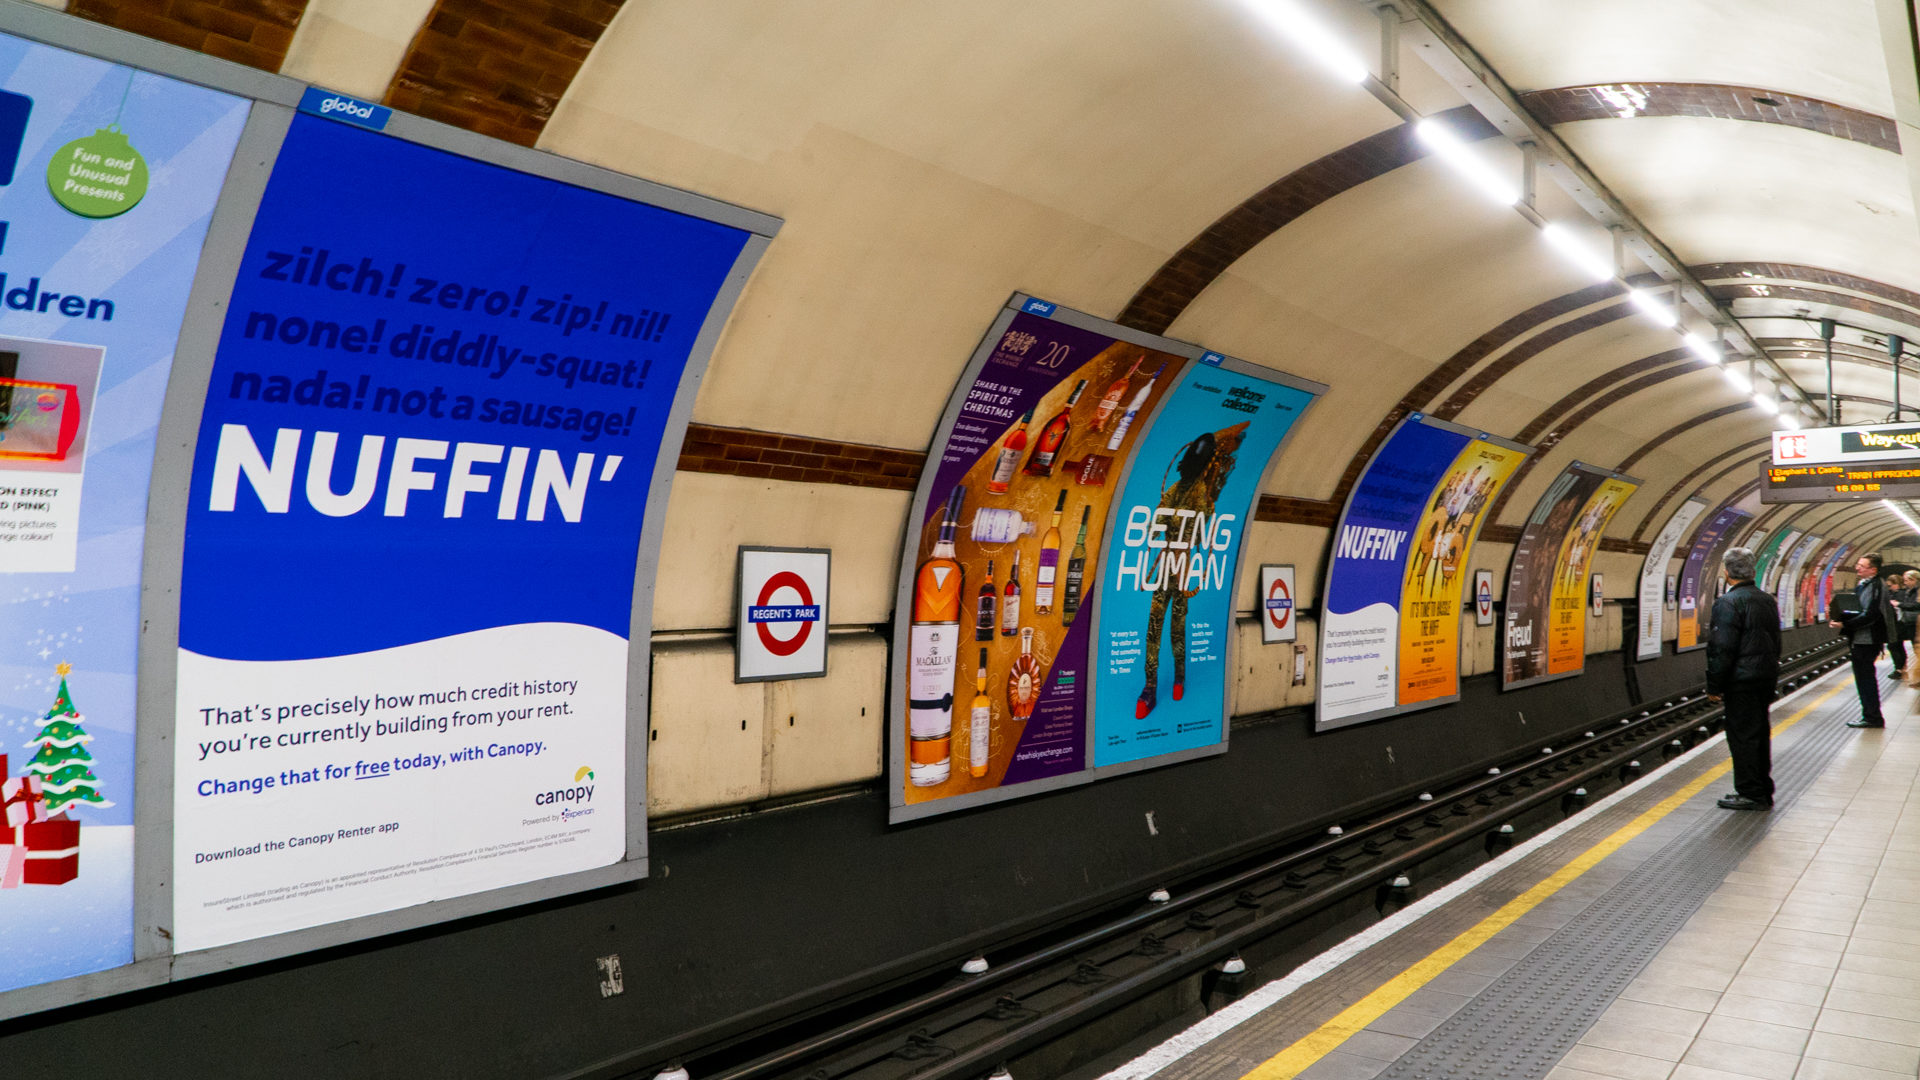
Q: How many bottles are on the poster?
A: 13